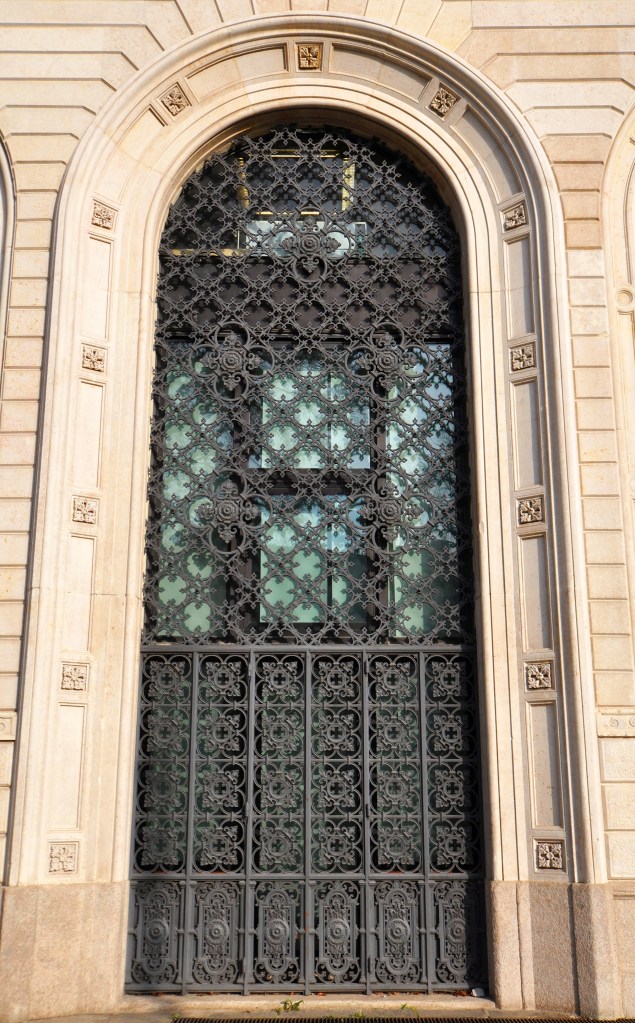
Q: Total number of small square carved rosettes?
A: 13